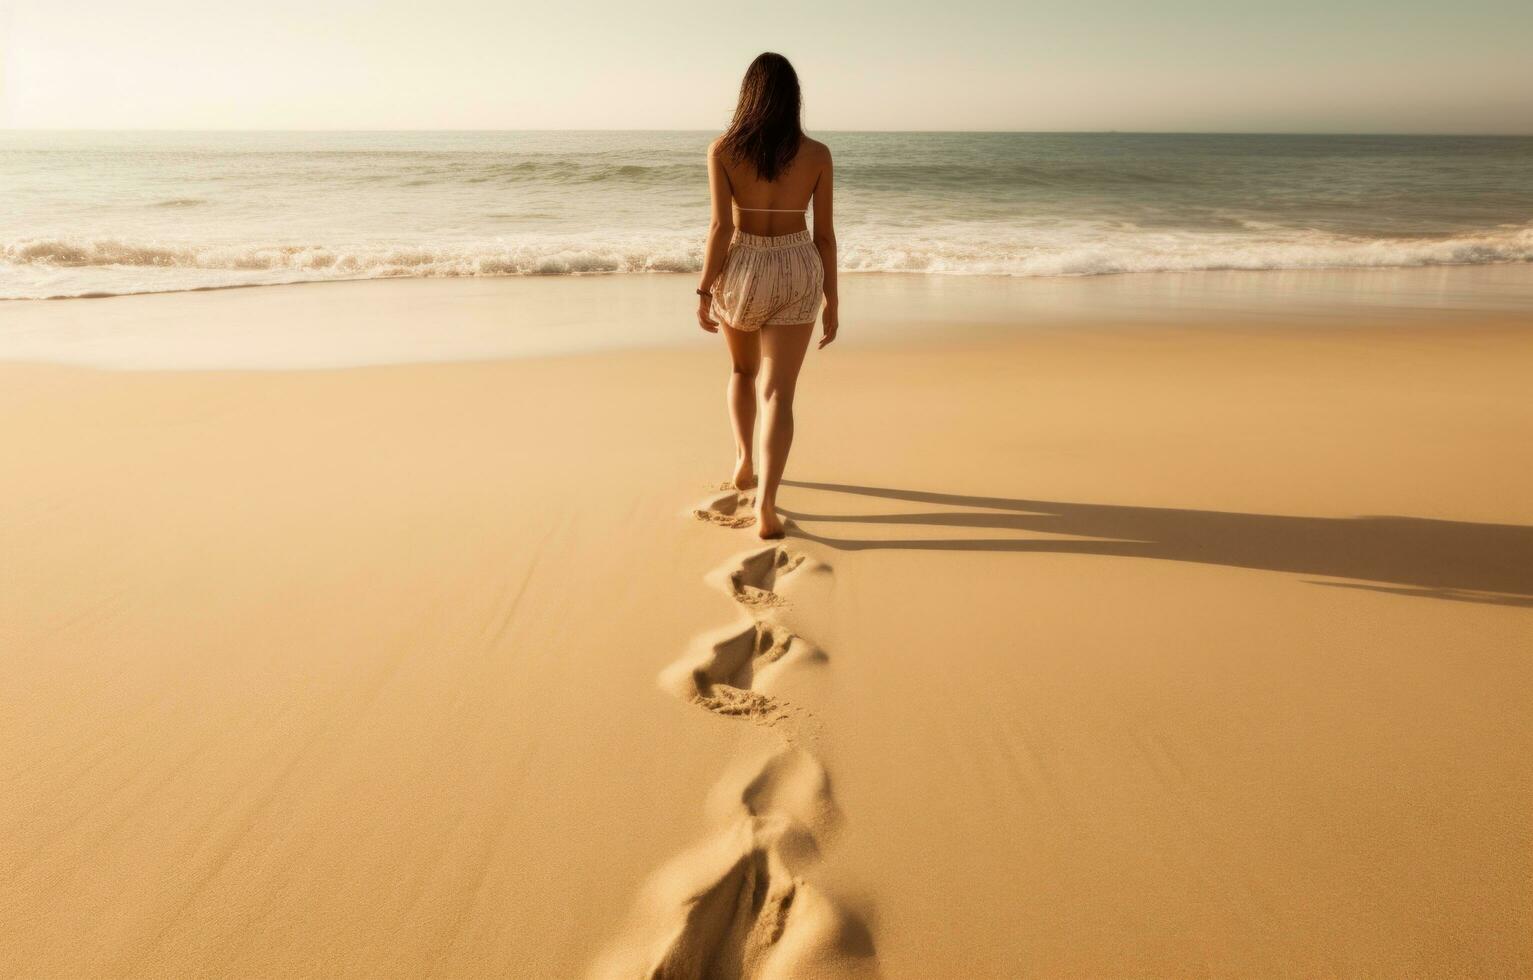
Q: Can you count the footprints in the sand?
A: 5